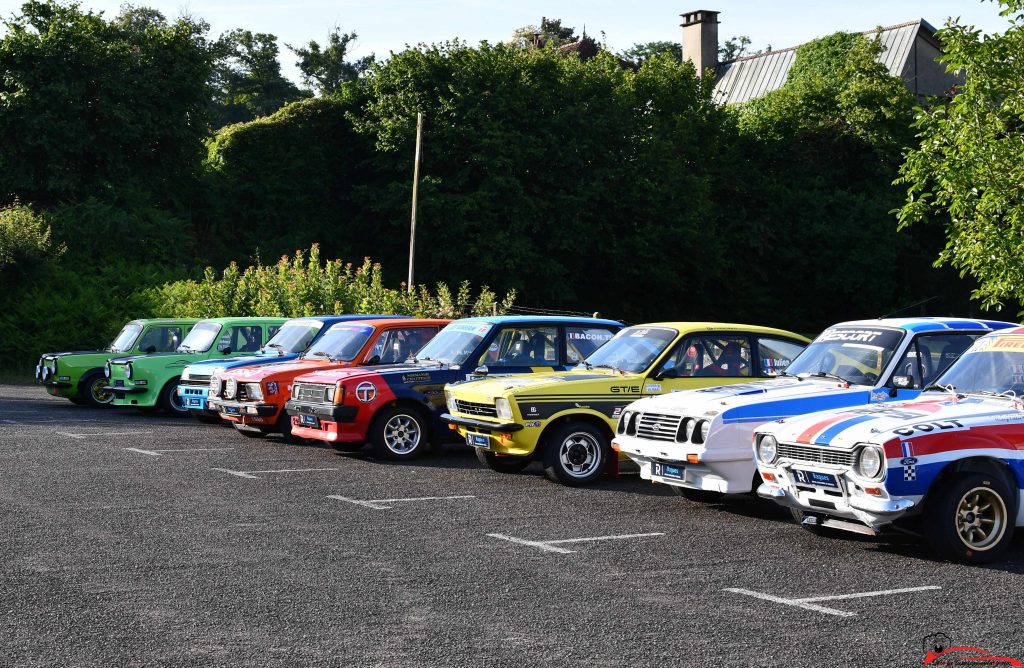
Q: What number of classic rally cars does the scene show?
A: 8